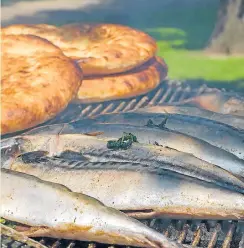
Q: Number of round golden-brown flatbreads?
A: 3